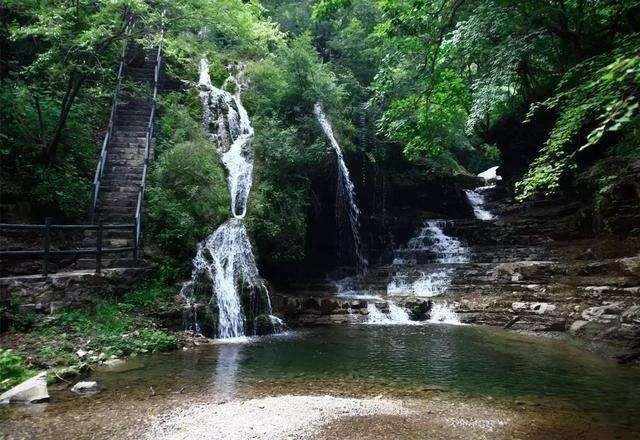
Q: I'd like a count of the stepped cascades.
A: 1